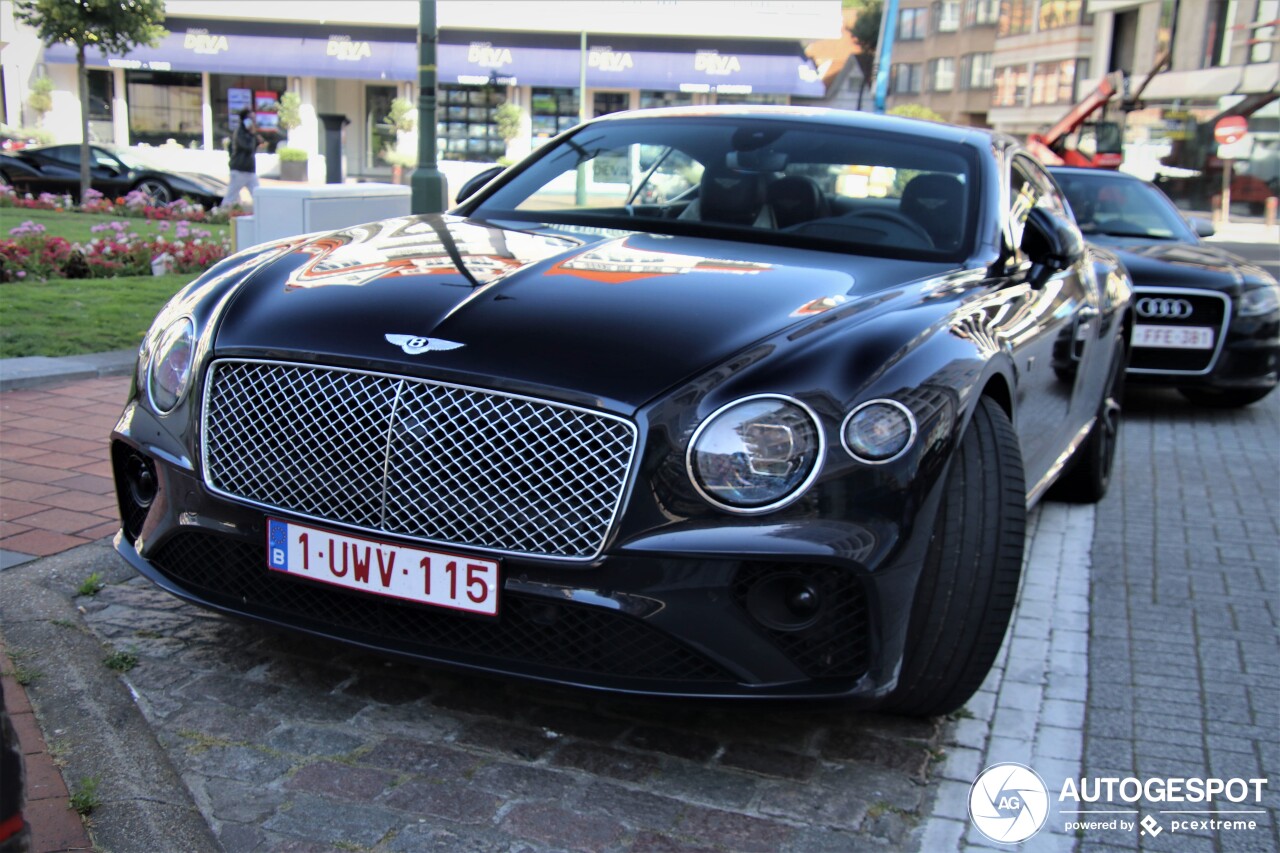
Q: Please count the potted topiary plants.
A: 4